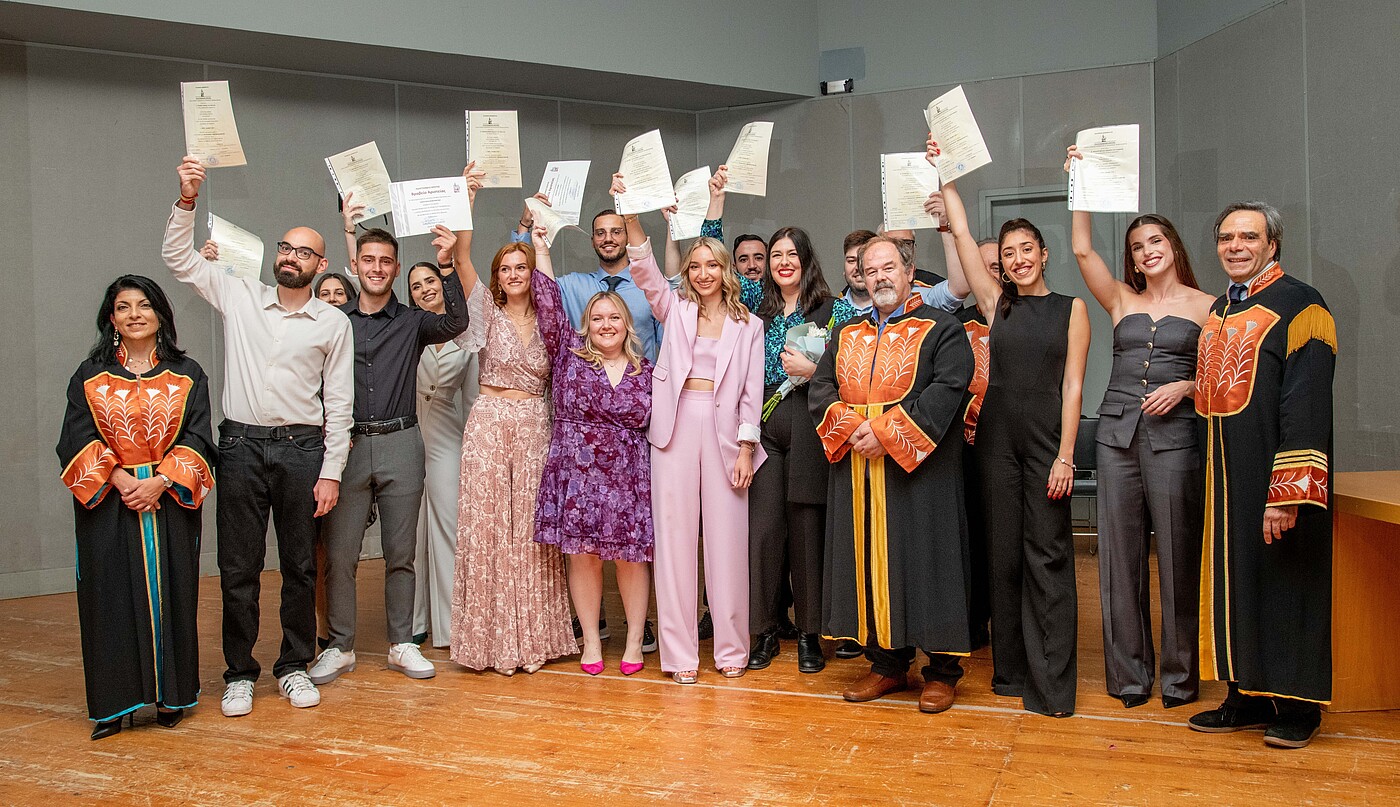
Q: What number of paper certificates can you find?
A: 13